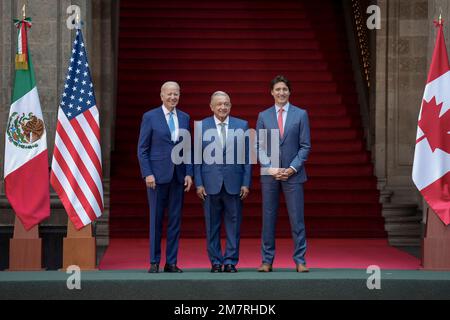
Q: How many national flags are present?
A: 3